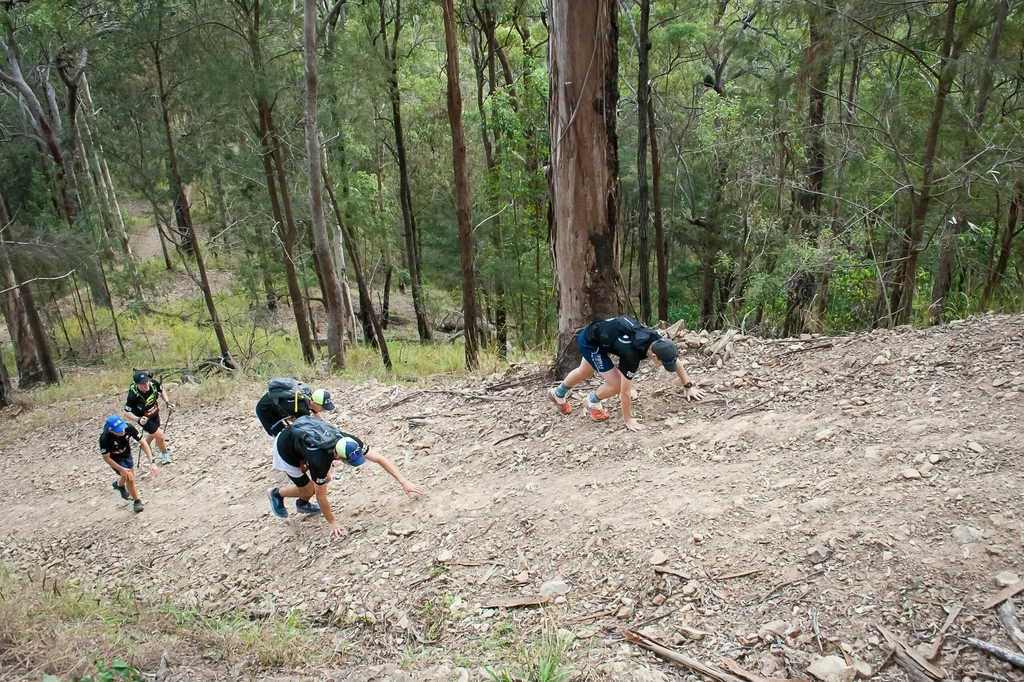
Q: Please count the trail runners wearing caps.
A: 5